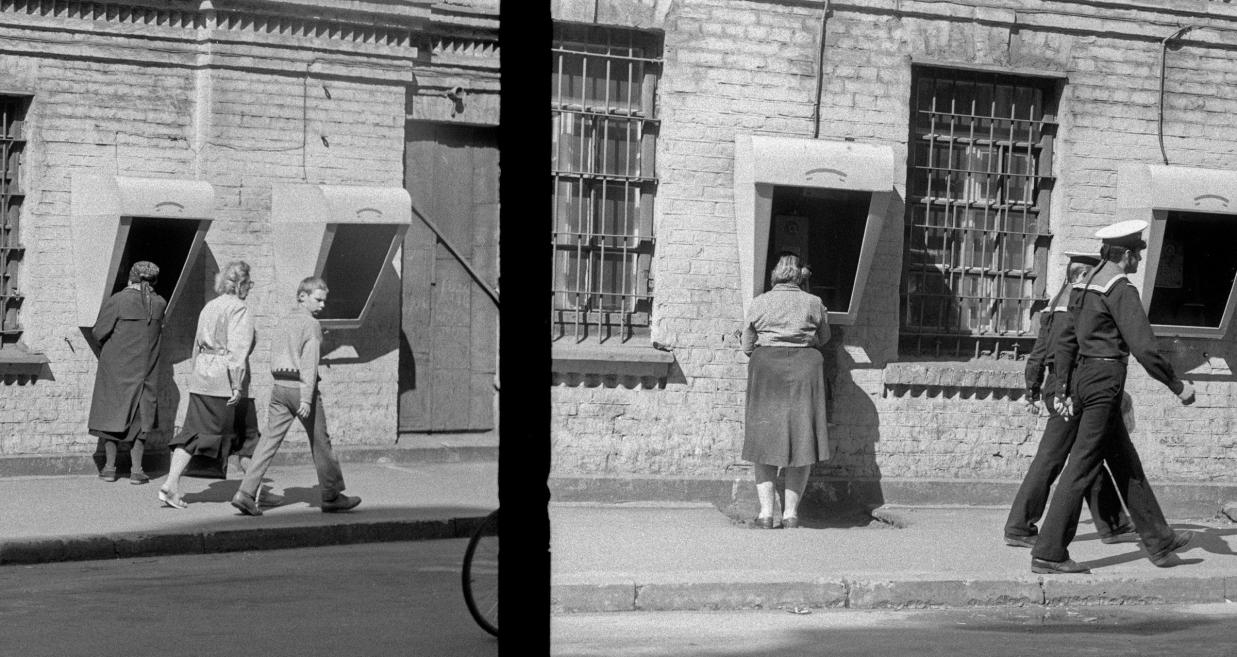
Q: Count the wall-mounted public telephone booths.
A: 4